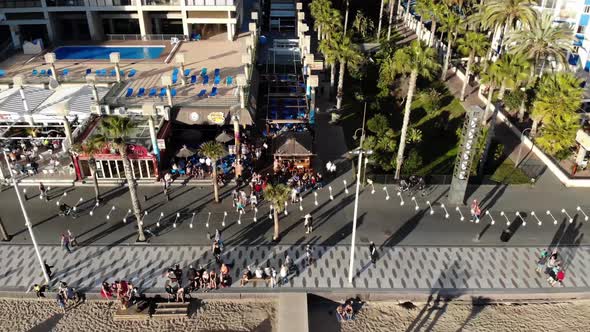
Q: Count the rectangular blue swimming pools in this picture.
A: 1